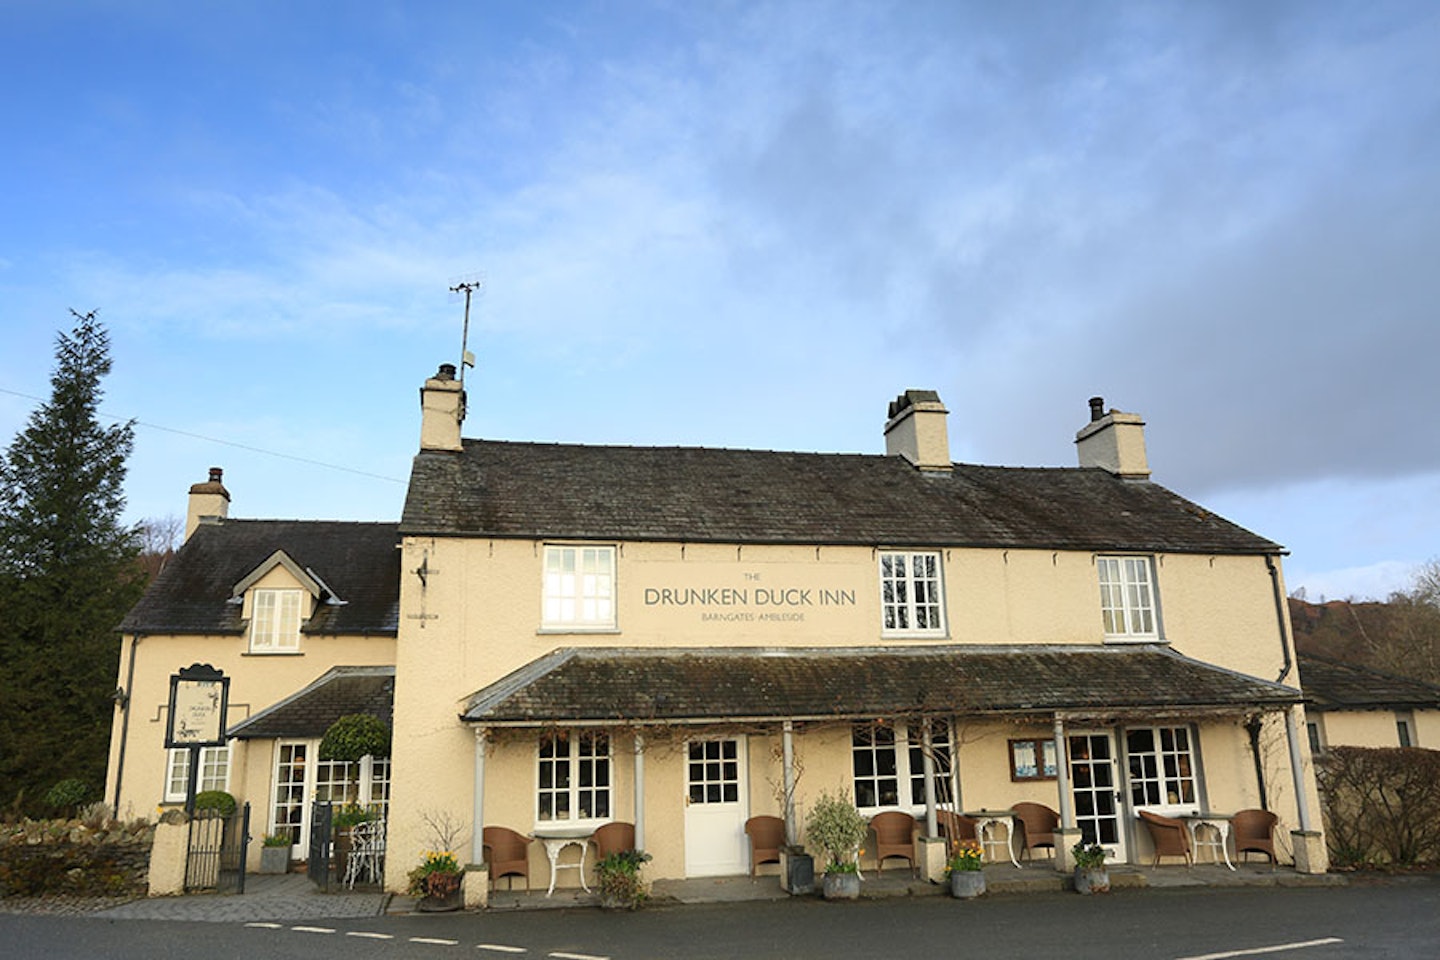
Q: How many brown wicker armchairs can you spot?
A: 8